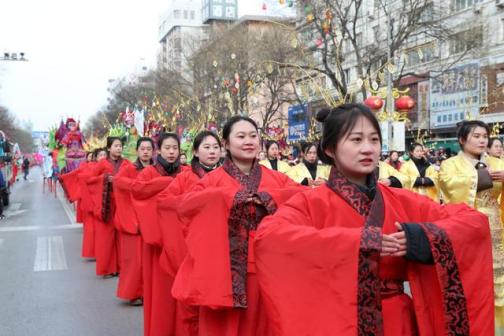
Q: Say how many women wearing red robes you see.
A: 8